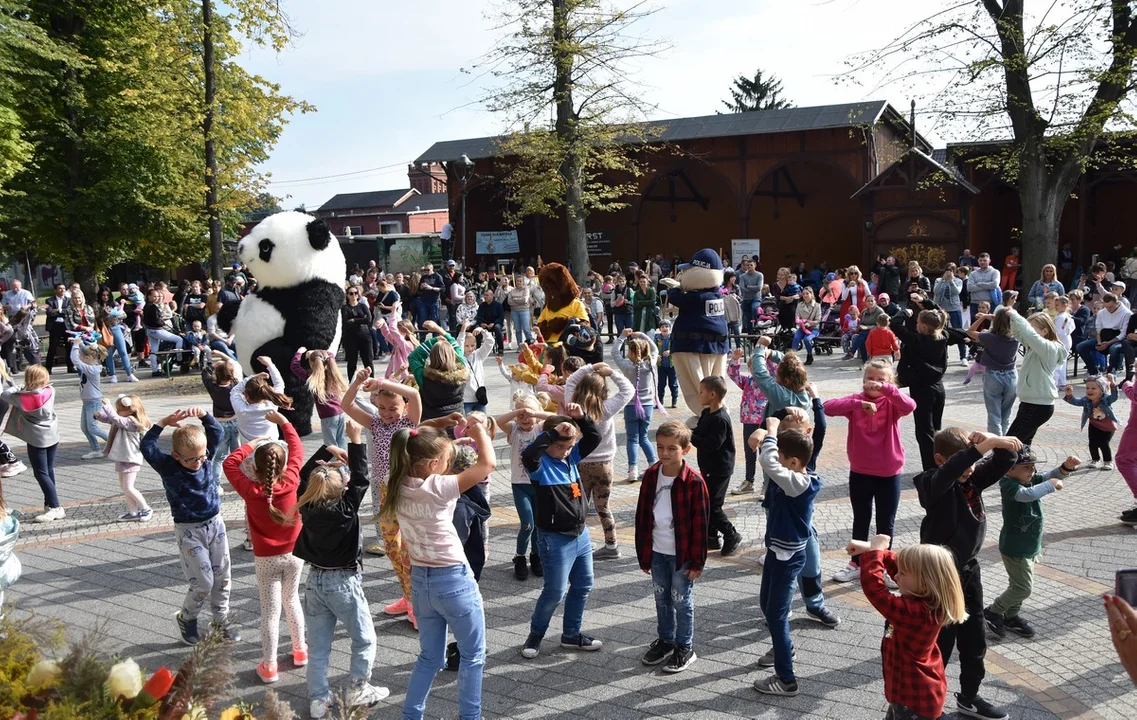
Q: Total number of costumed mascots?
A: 3